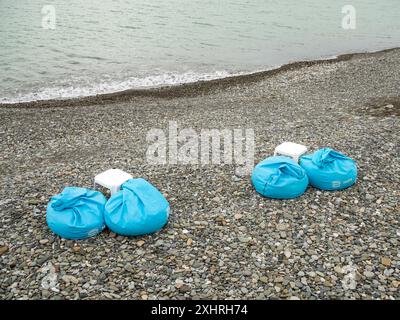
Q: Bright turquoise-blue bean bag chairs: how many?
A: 4